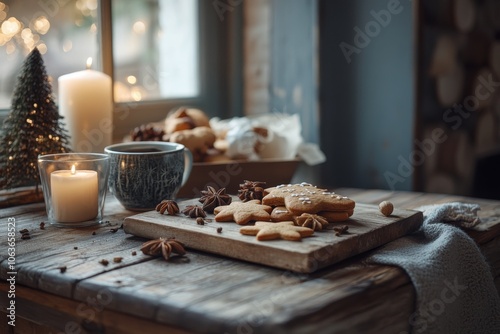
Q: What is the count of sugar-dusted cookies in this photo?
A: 1